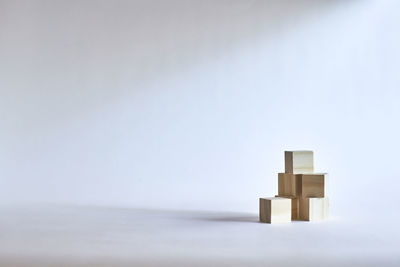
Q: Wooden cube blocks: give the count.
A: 6